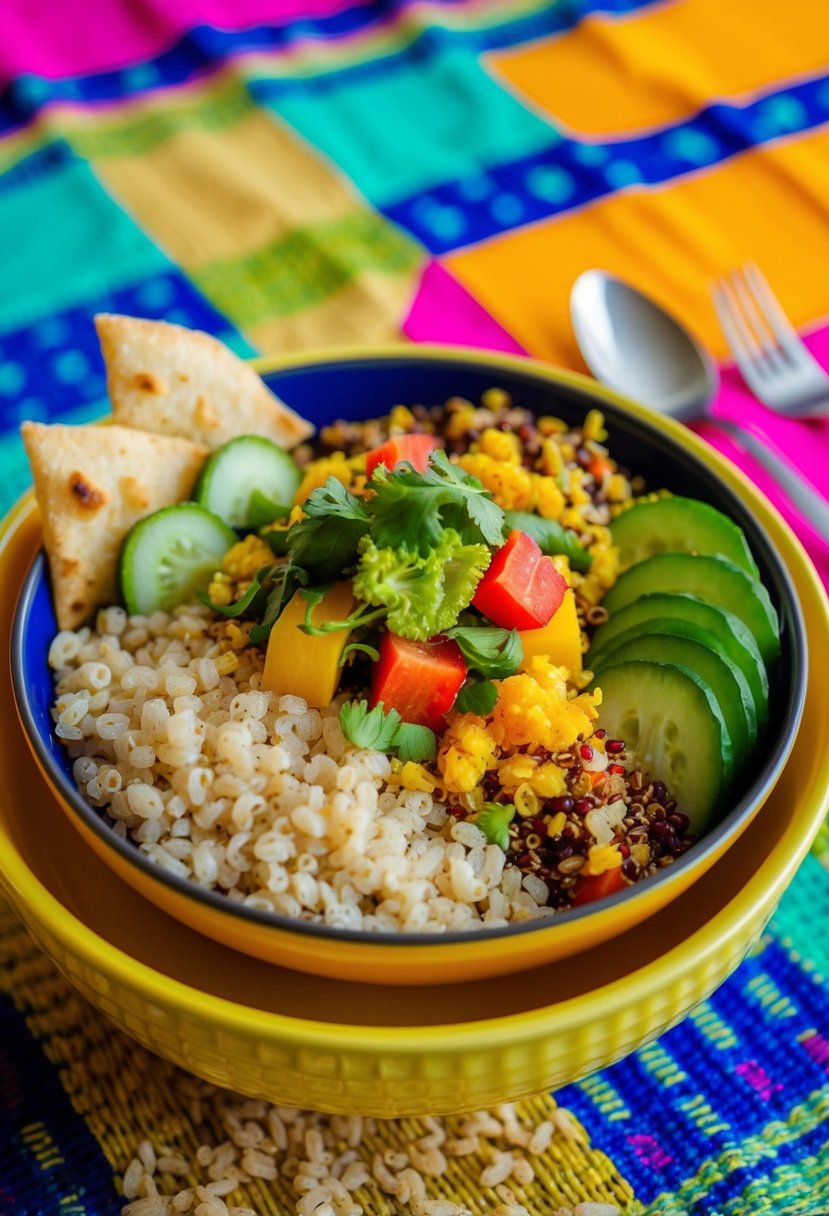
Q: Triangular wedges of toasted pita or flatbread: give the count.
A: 2